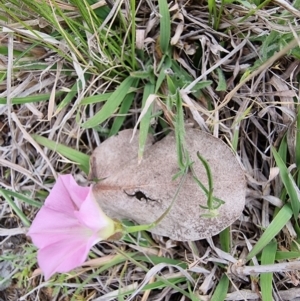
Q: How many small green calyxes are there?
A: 1